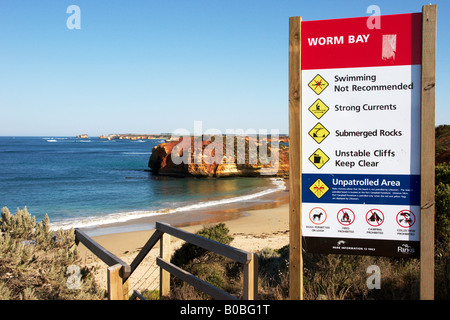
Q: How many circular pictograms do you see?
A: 4